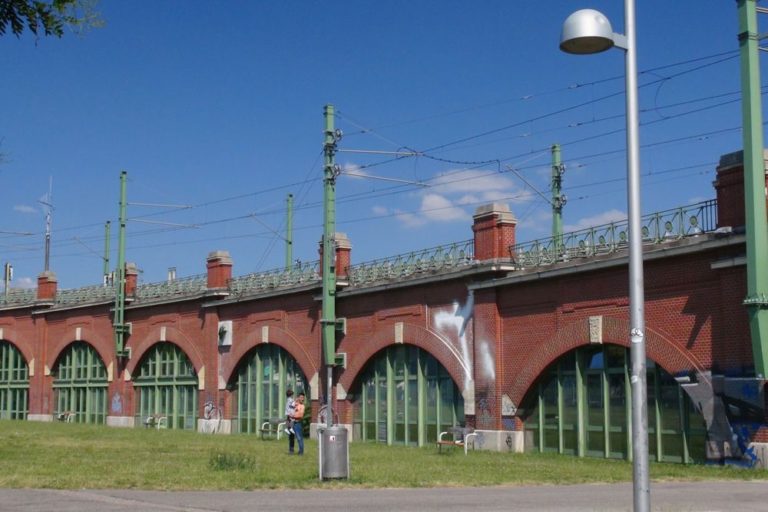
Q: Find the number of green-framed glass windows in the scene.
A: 6